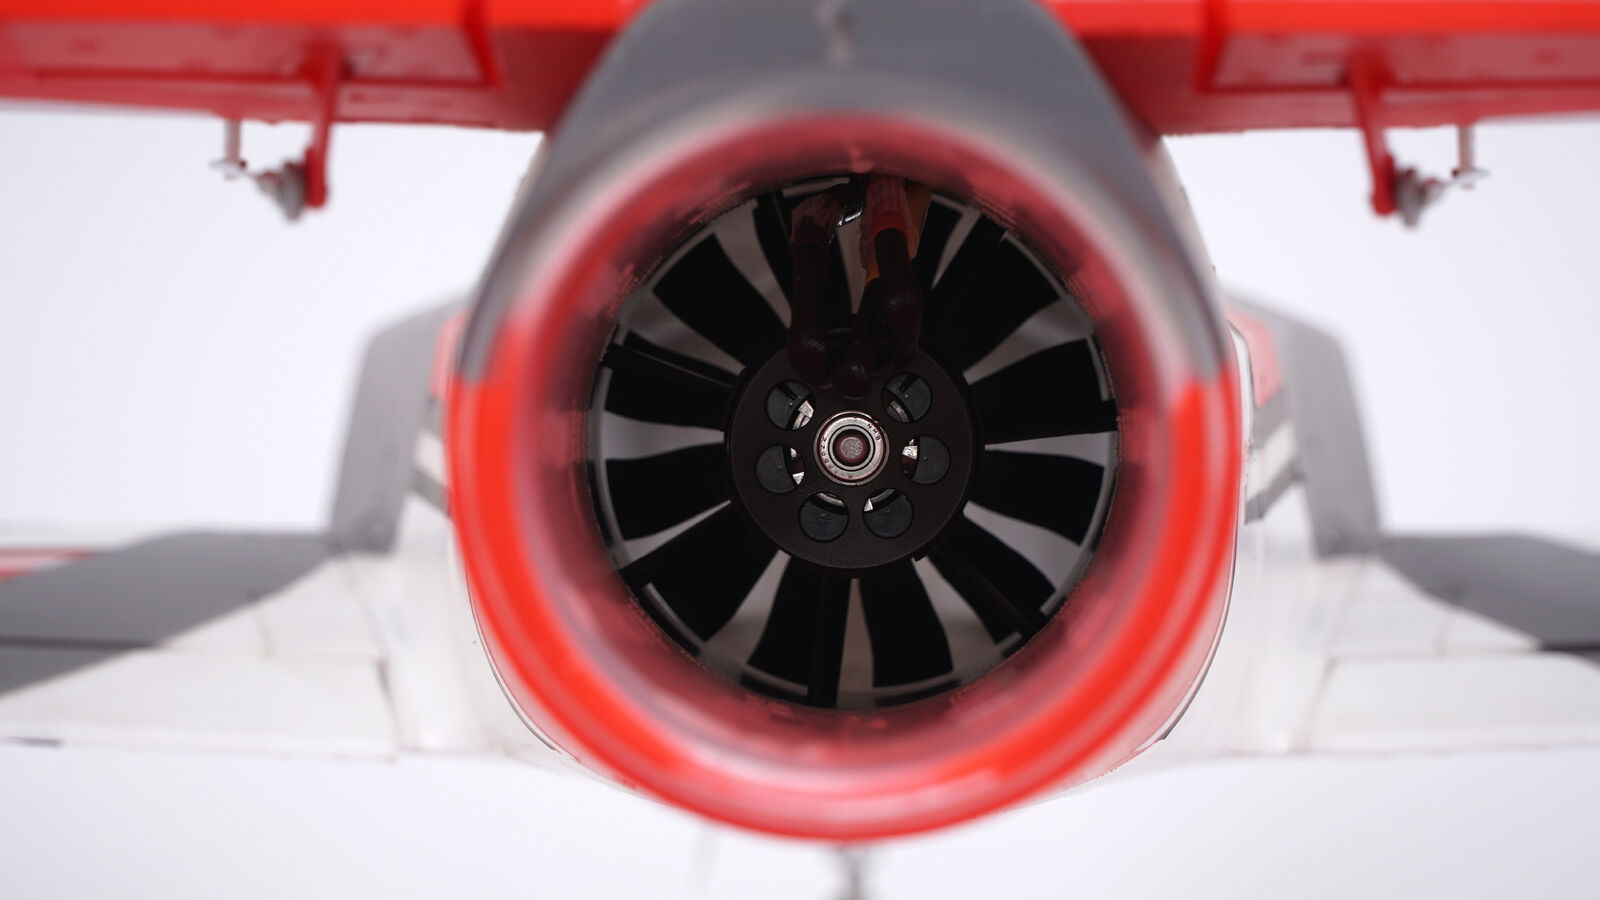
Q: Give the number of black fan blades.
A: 12